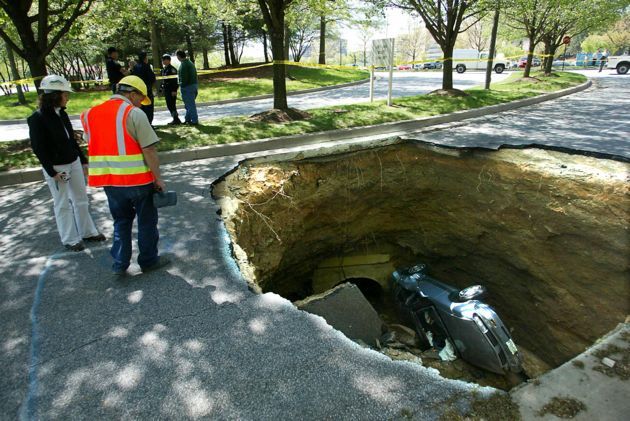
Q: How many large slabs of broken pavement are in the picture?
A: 1